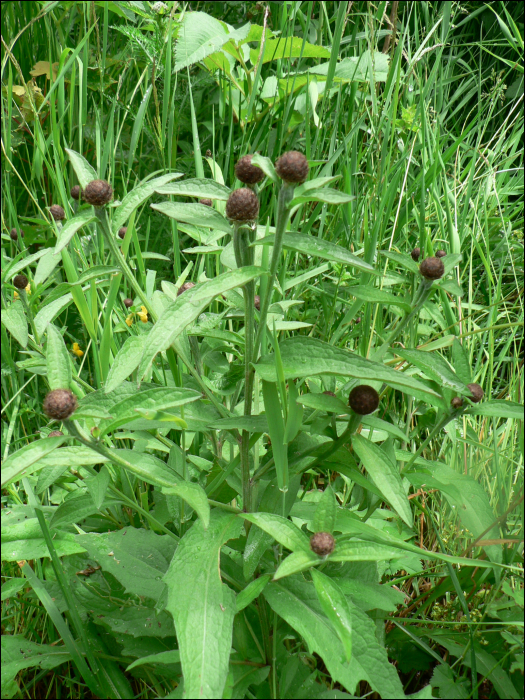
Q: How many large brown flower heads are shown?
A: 8